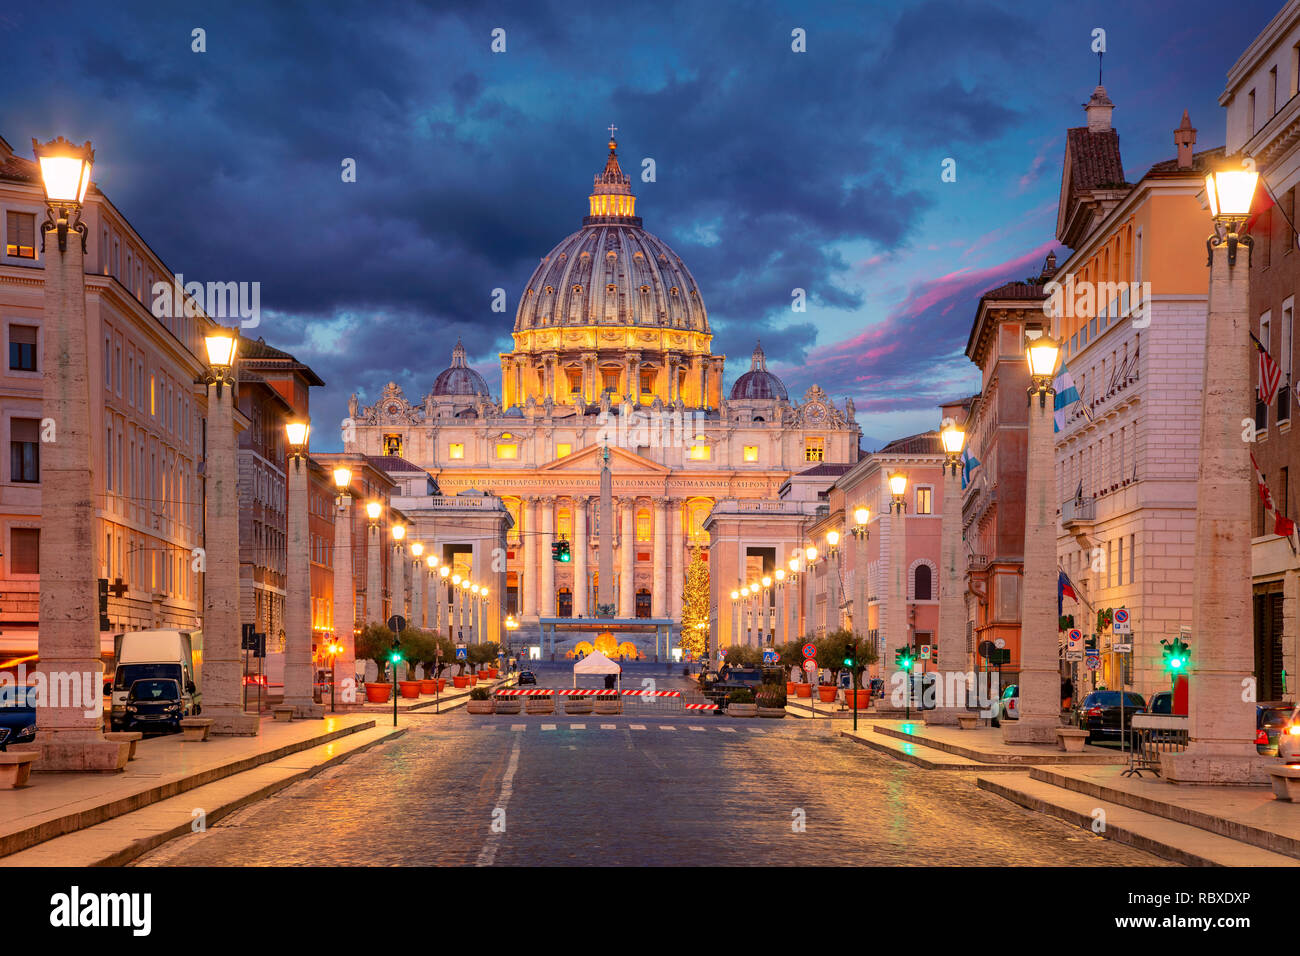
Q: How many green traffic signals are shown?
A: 5